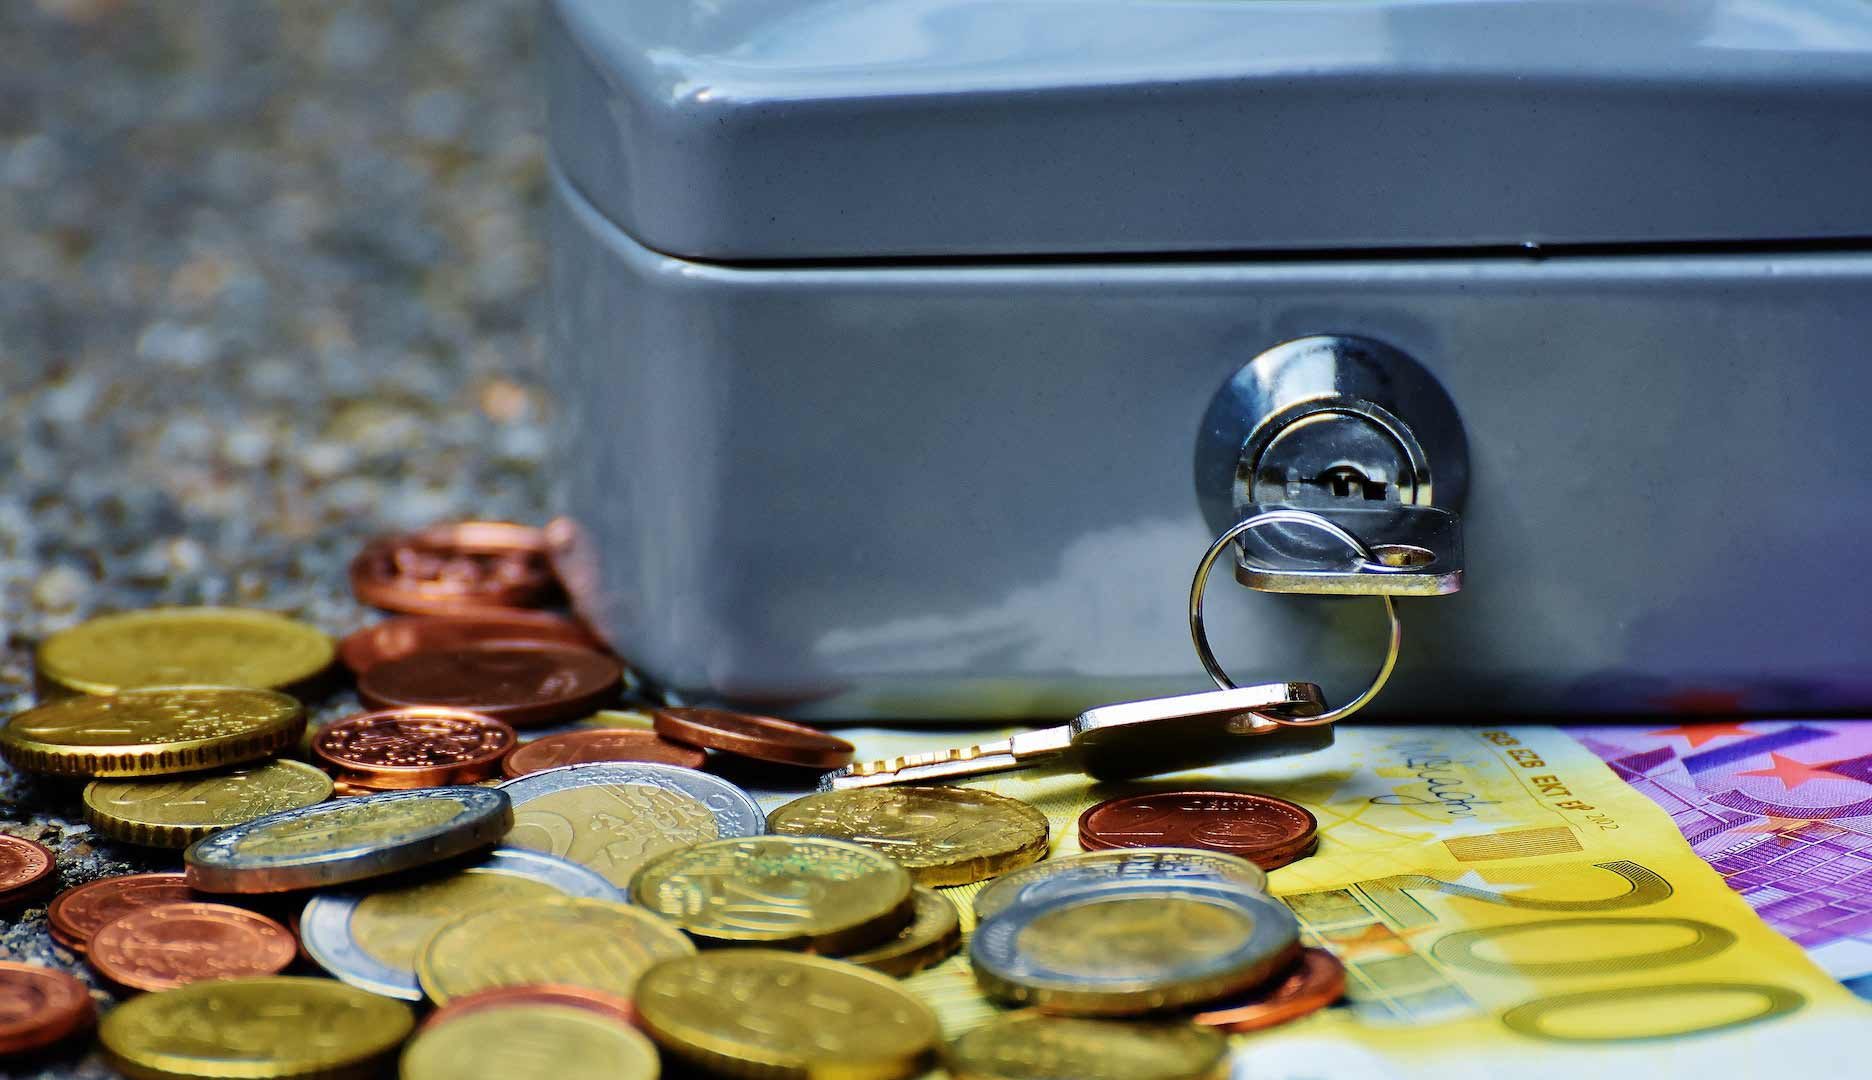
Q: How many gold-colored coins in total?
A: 11